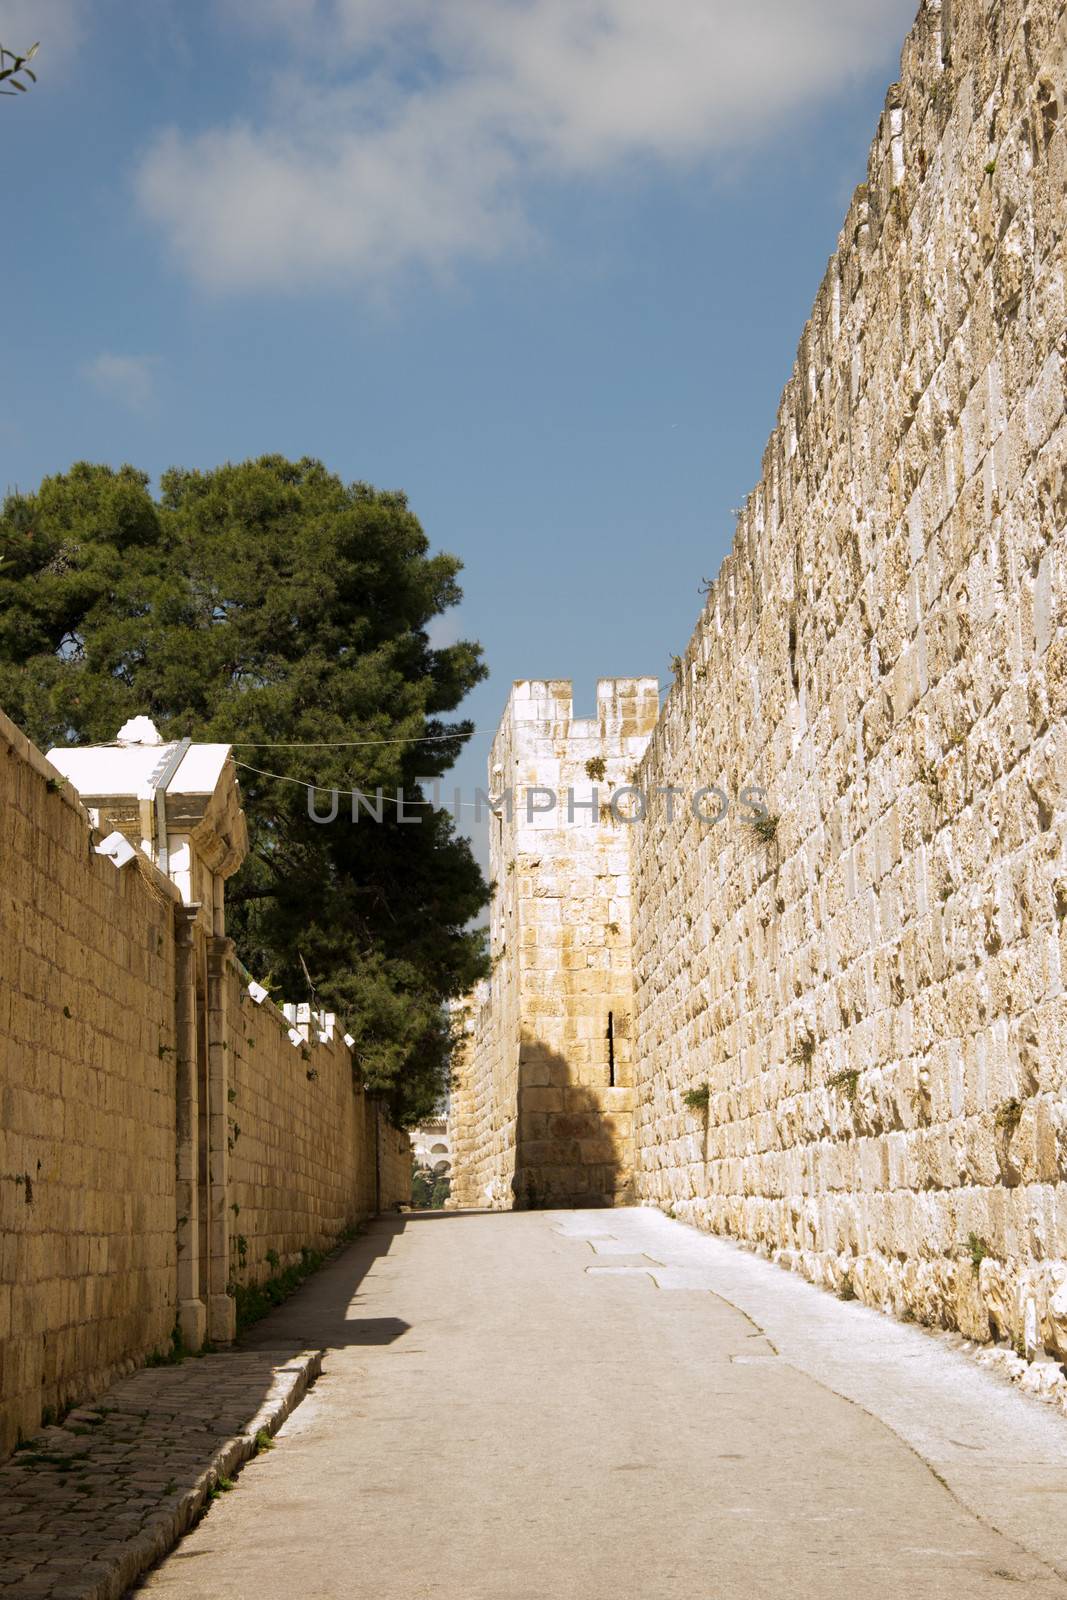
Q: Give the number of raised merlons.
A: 2